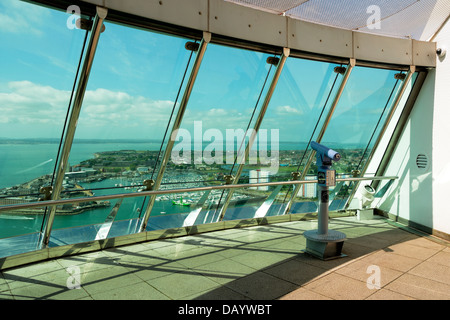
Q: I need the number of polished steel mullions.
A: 5